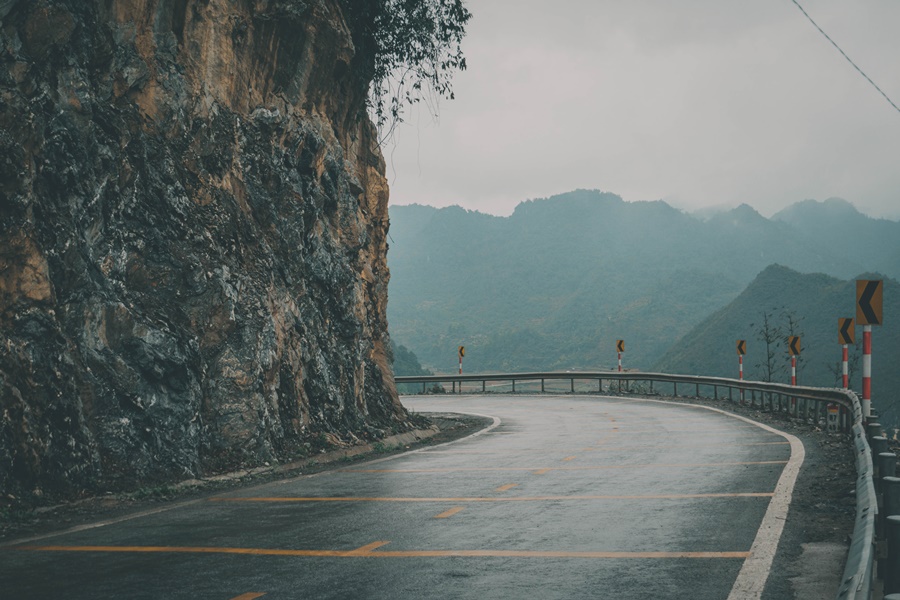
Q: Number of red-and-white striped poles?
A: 6